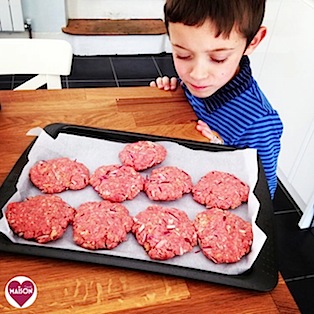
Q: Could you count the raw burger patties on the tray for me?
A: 9